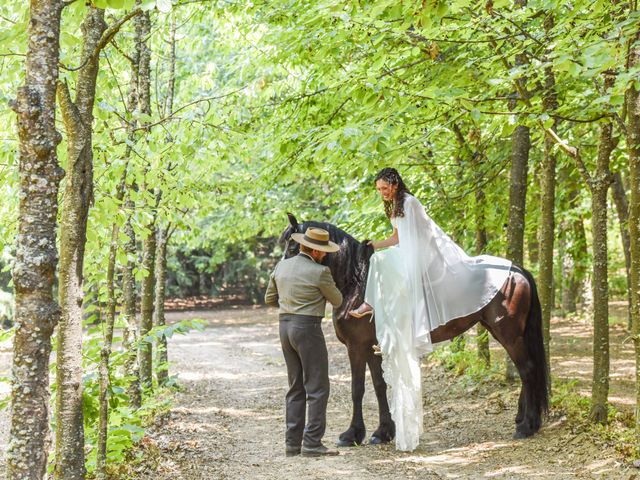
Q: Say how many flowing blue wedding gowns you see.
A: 0